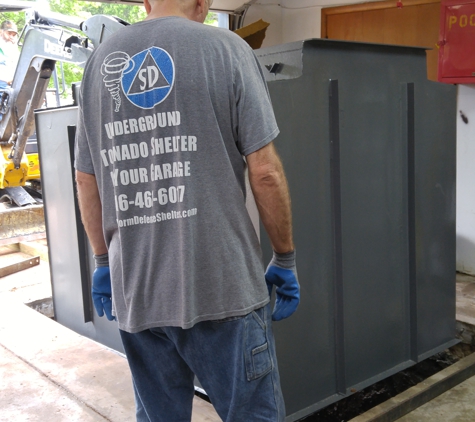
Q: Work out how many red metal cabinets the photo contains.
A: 1